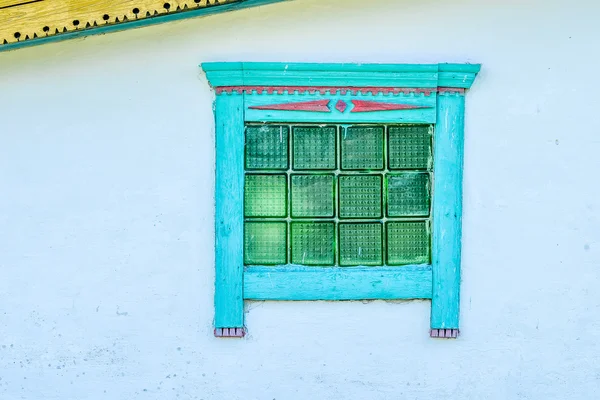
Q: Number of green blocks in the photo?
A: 12